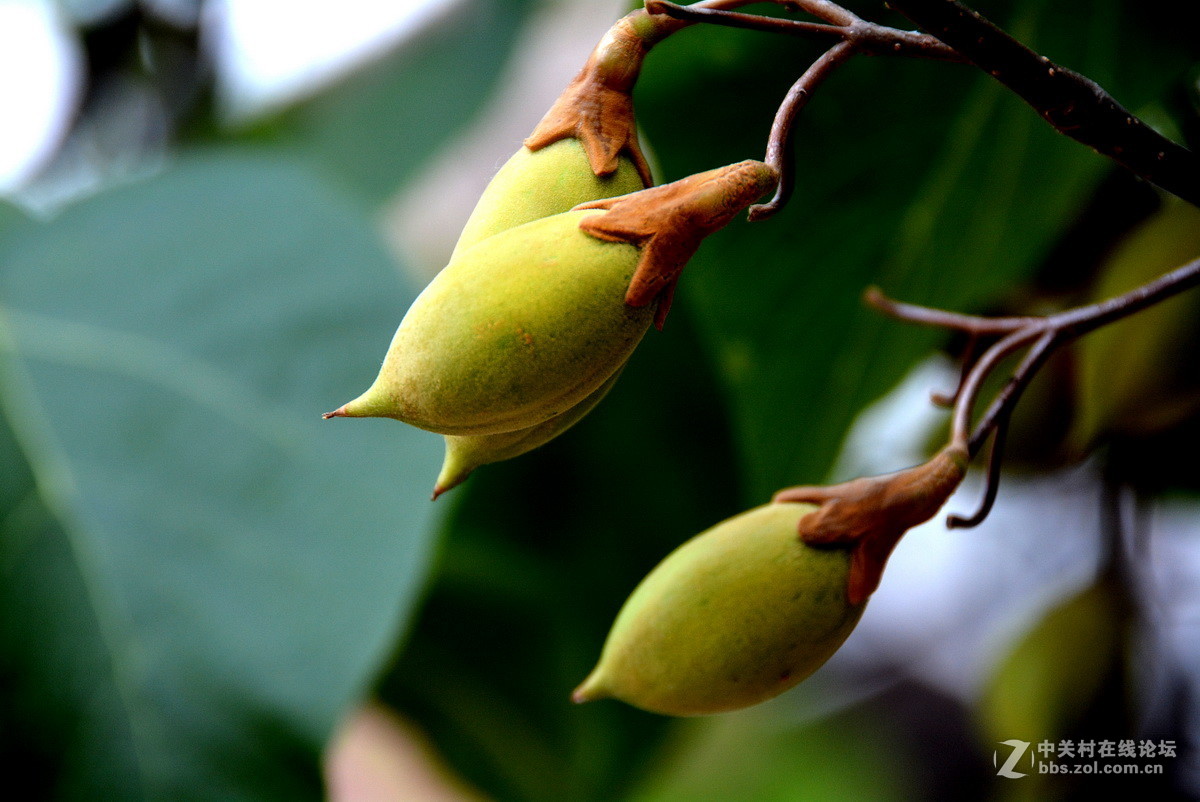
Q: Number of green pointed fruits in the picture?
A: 3